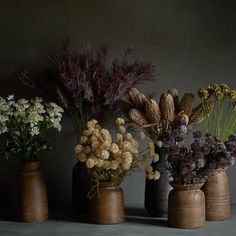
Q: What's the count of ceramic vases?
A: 6